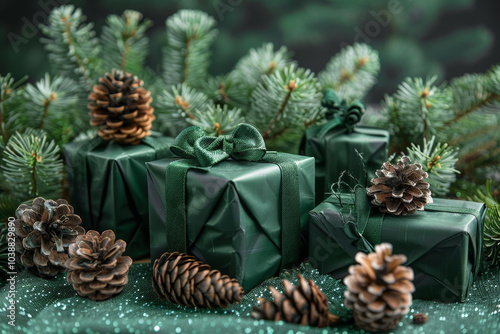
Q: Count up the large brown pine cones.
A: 7